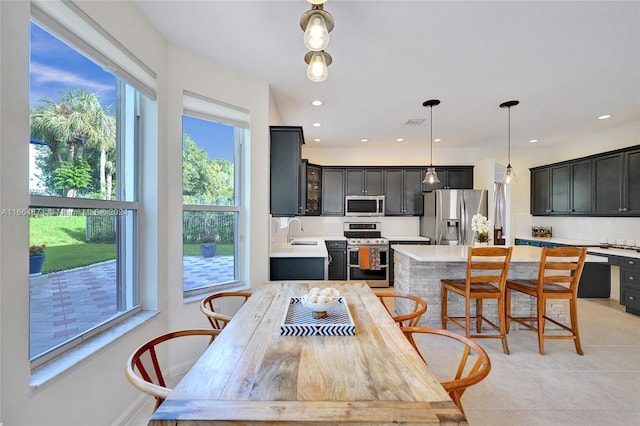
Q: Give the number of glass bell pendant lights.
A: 2